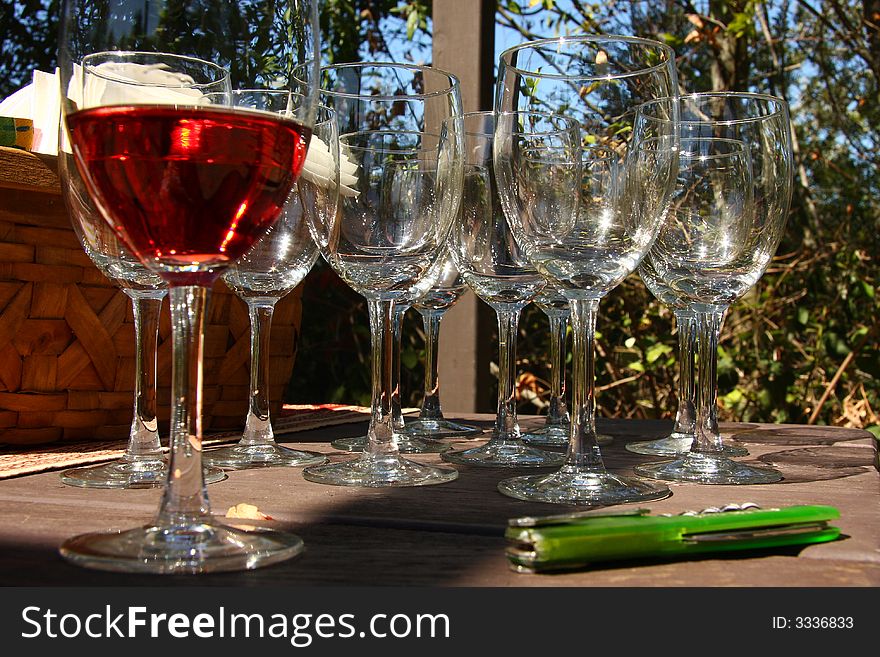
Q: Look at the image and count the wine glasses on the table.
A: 11